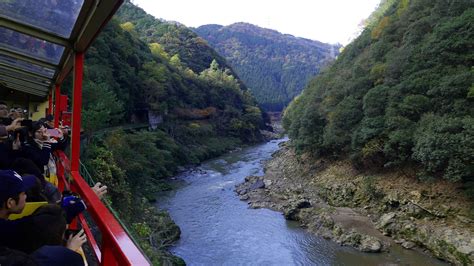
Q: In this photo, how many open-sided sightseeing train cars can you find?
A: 1